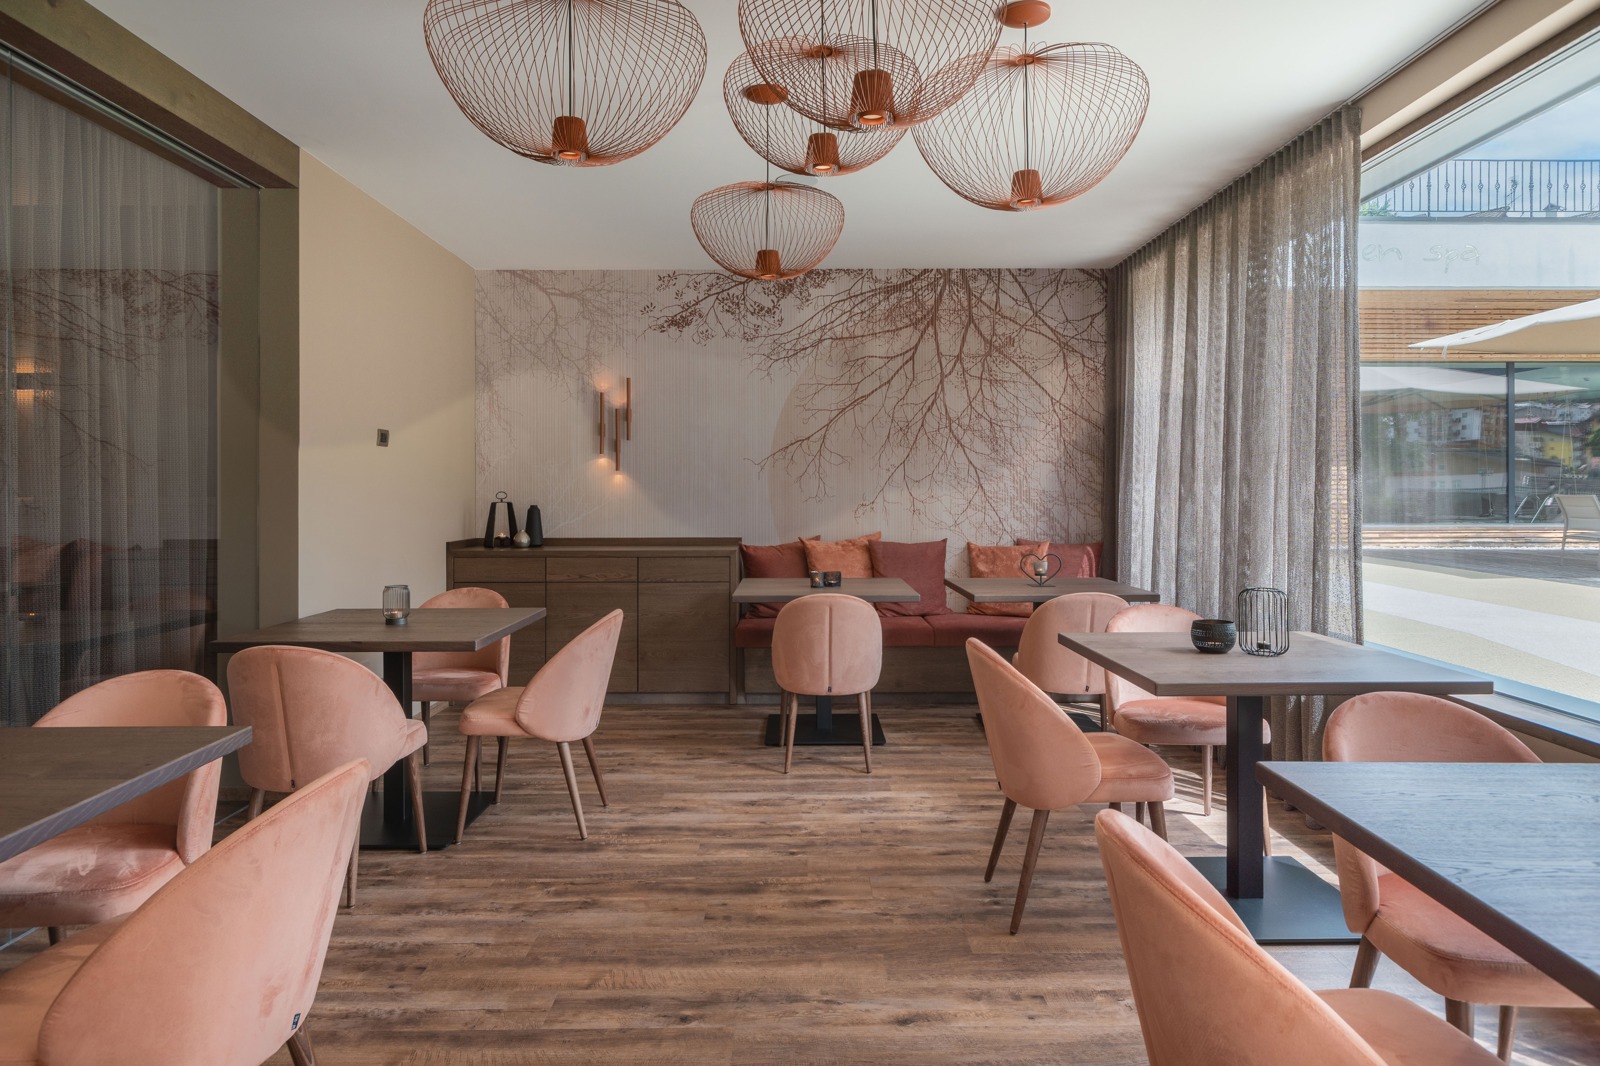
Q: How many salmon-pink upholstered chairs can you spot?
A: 11